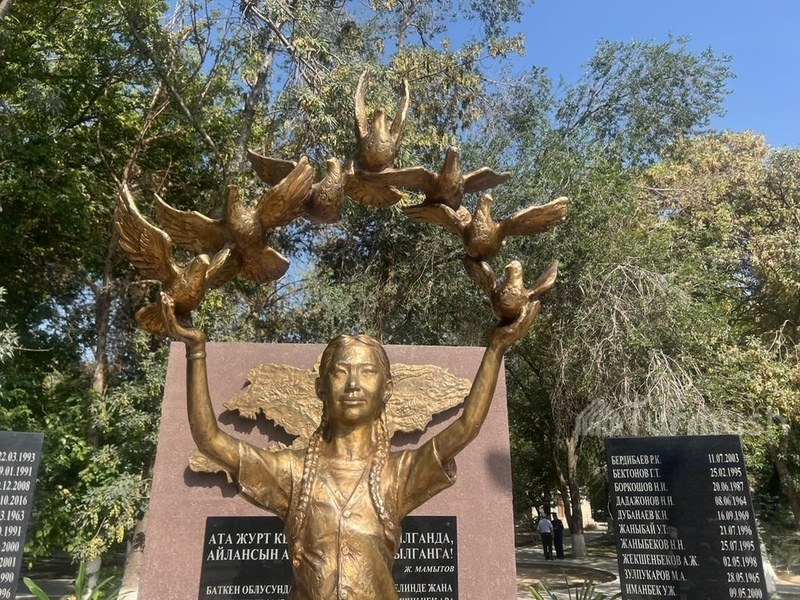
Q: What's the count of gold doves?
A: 7